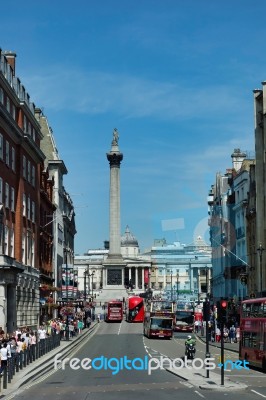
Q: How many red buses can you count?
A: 5